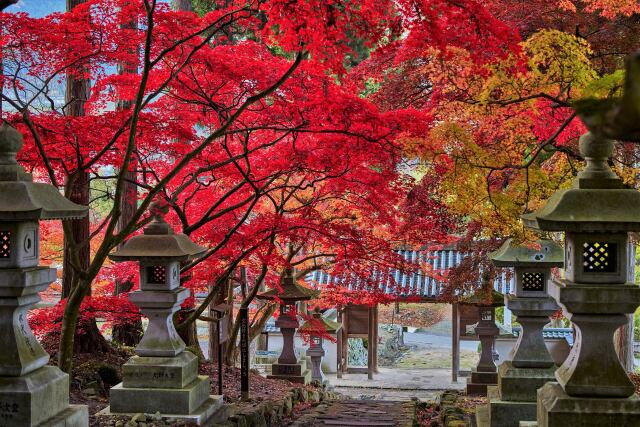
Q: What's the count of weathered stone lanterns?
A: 7